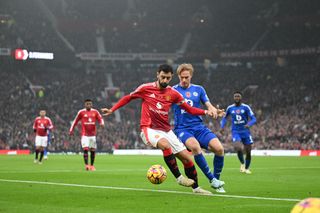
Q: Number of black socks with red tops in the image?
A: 6